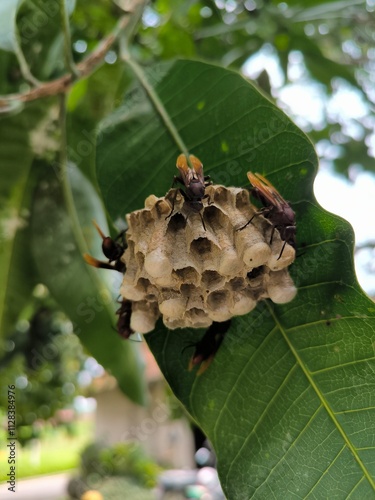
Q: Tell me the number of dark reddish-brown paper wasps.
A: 5